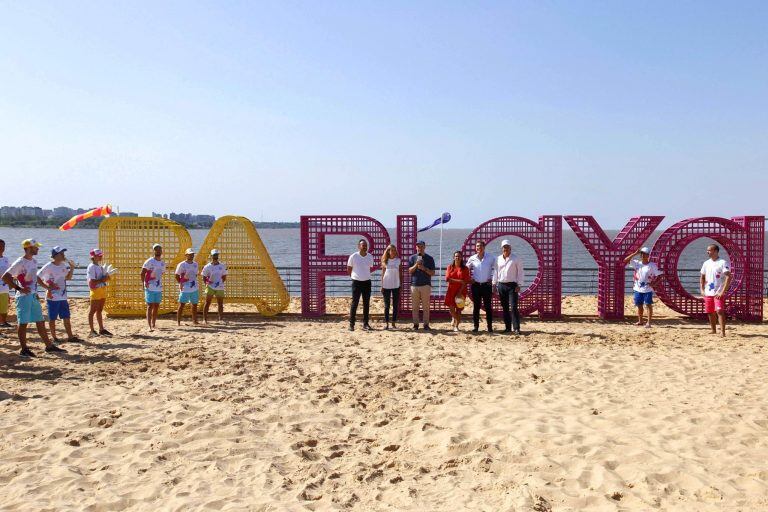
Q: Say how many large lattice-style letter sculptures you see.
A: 7